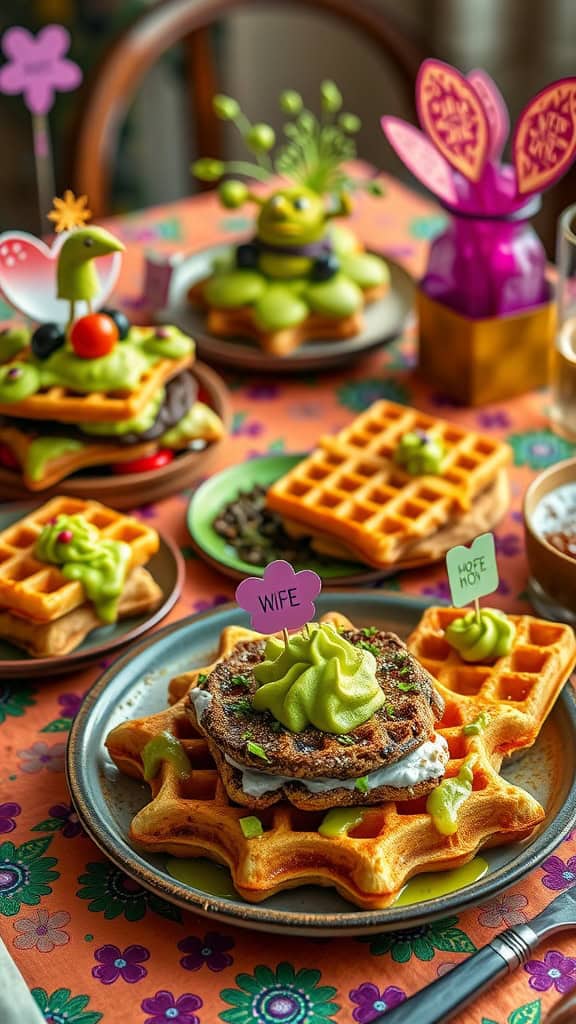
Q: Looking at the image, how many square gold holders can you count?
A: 1